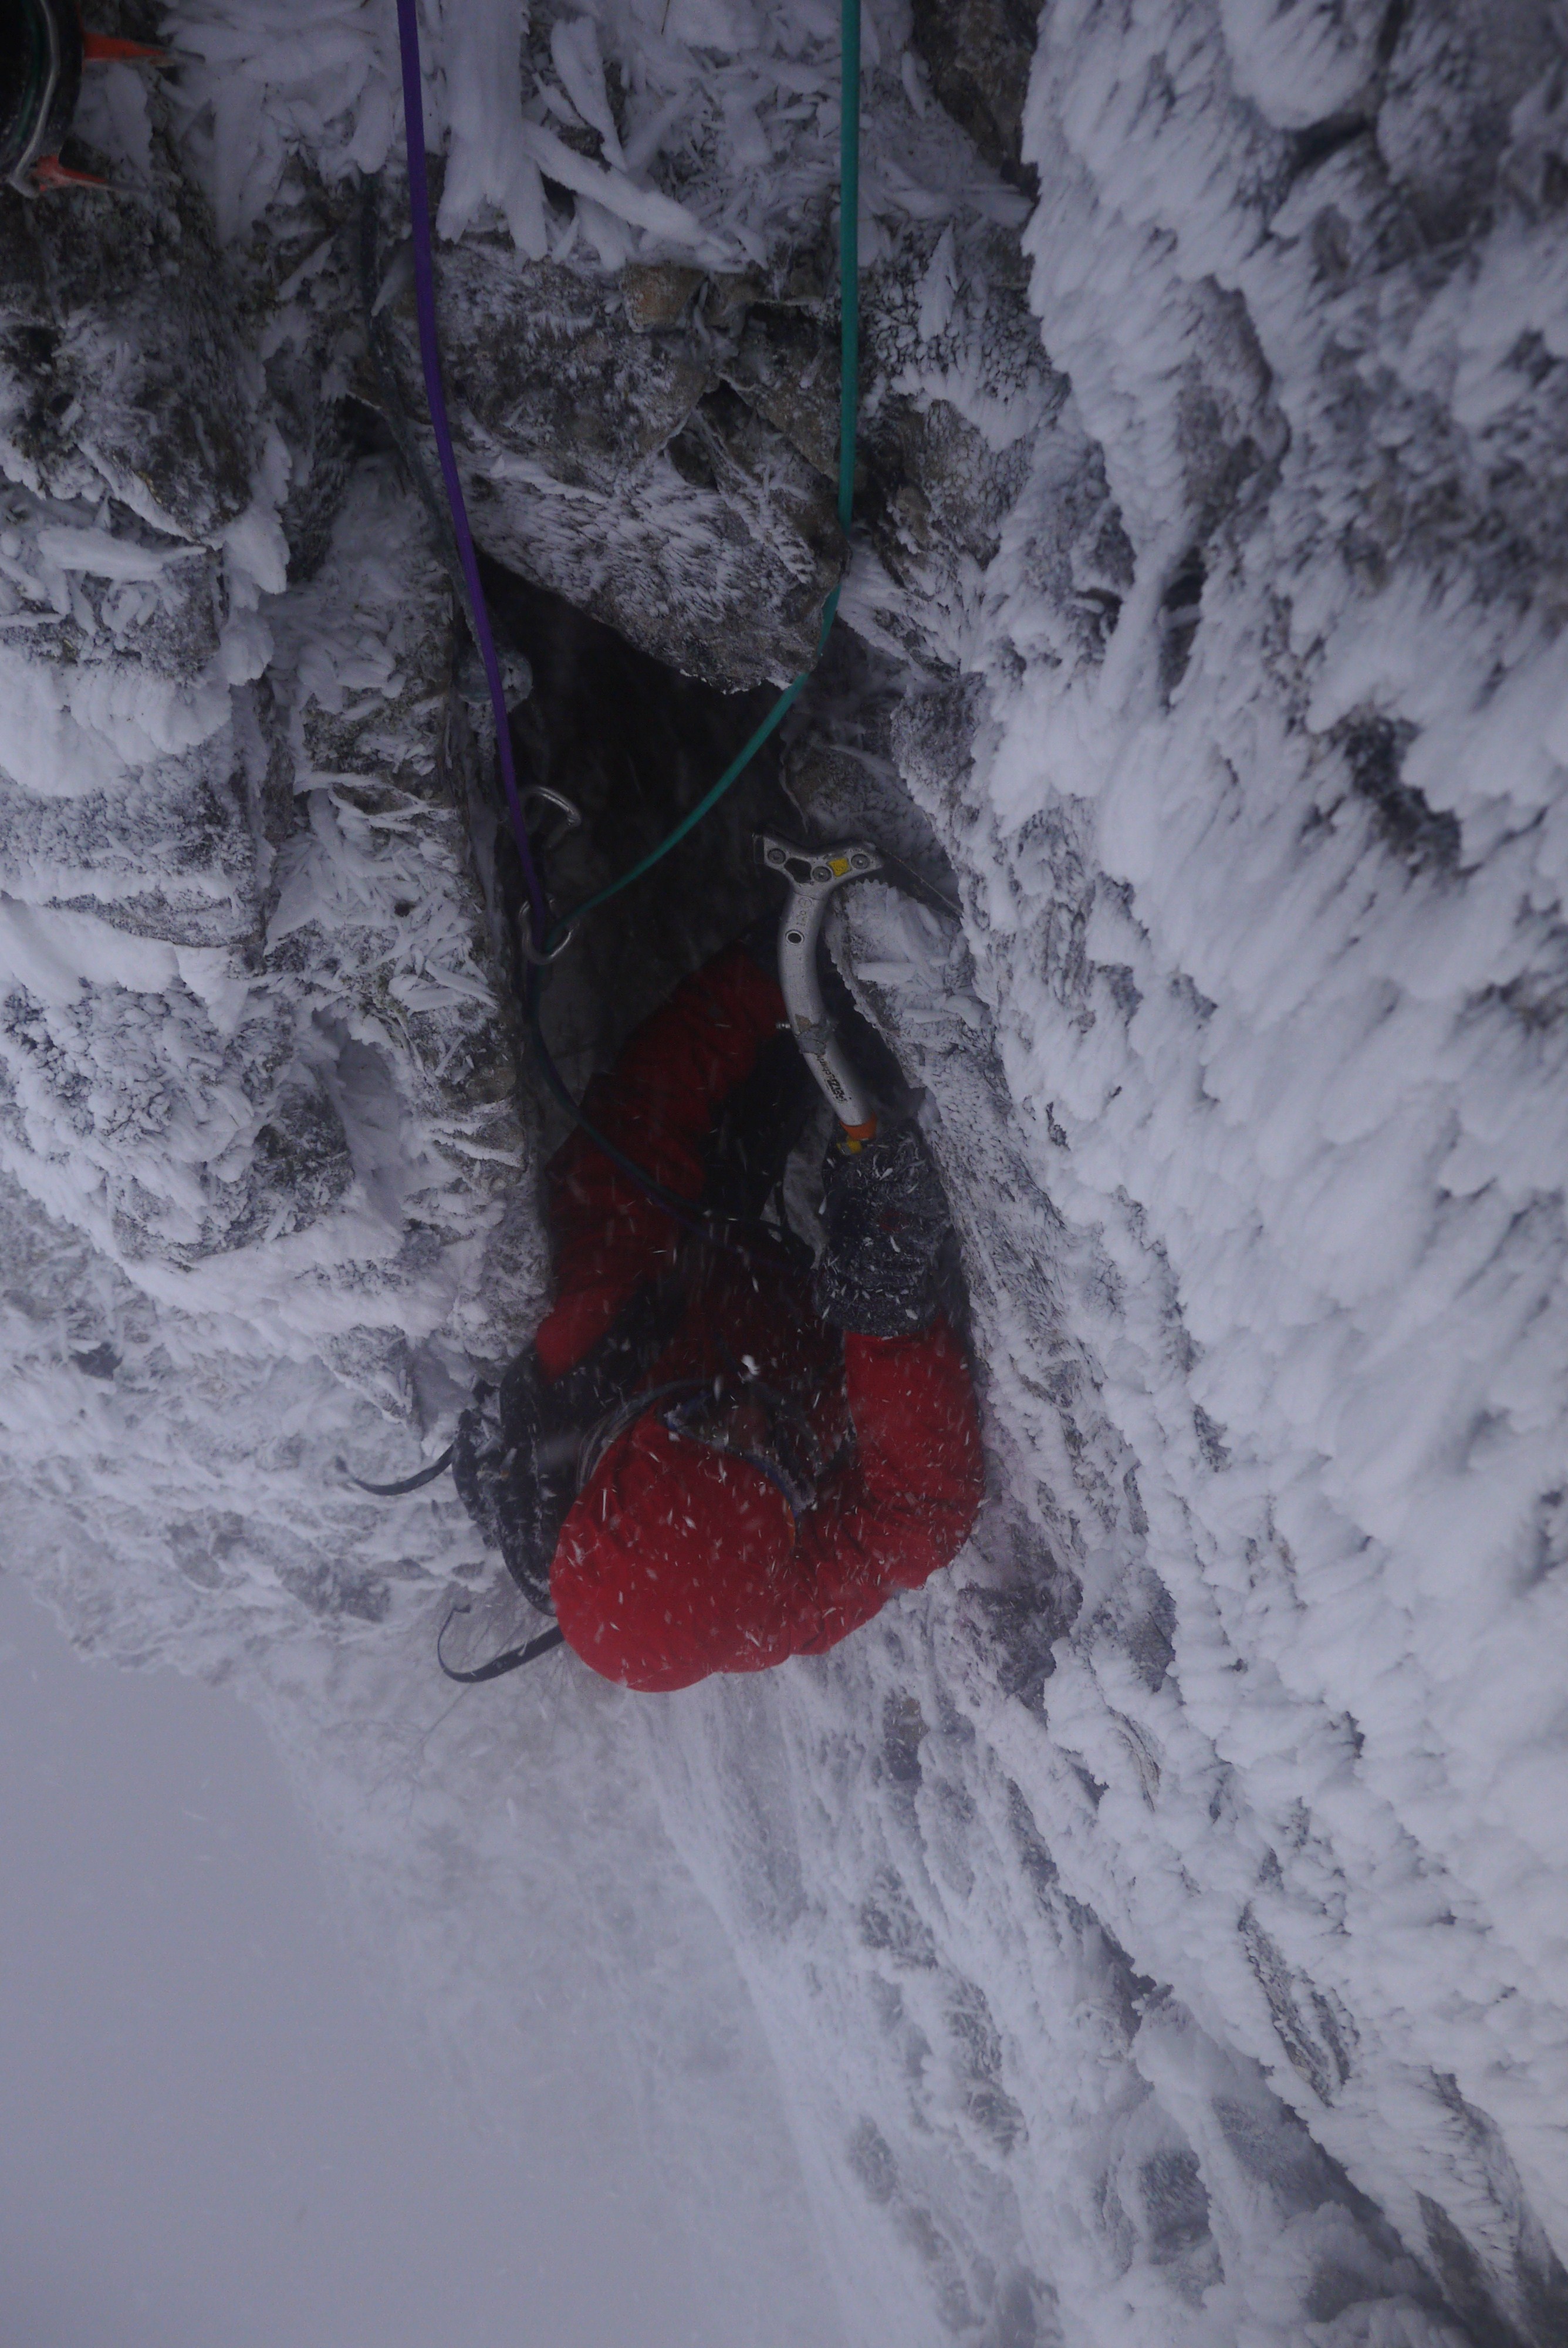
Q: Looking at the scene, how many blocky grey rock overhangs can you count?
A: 1